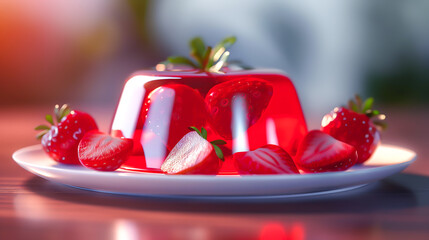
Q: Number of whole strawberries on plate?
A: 2